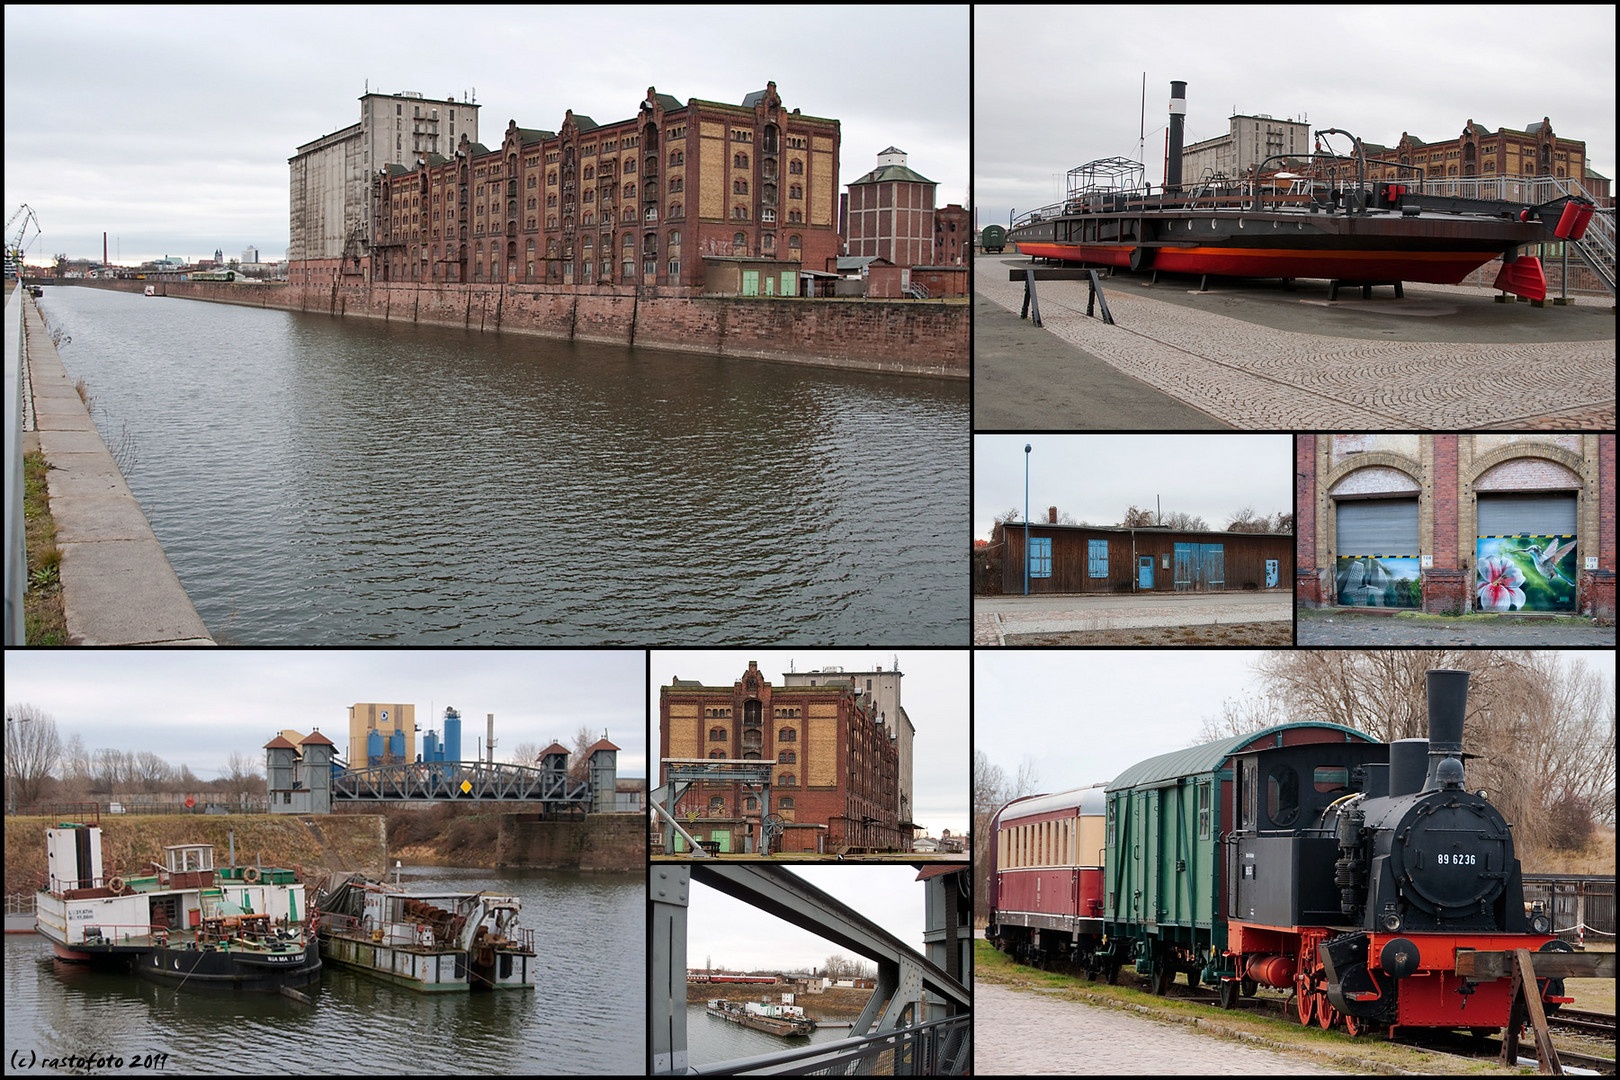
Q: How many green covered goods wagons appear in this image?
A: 1